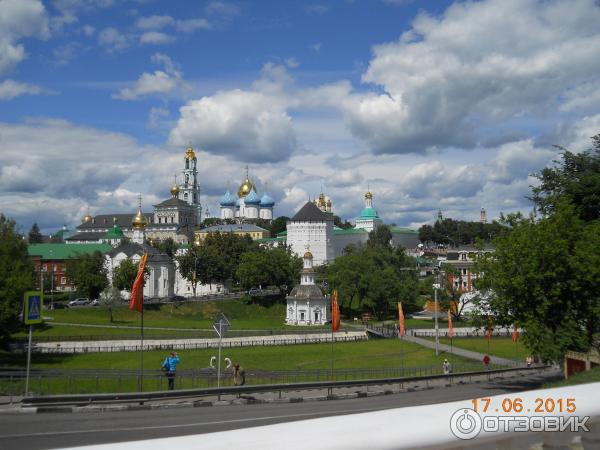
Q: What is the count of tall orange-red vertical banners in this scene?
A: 6